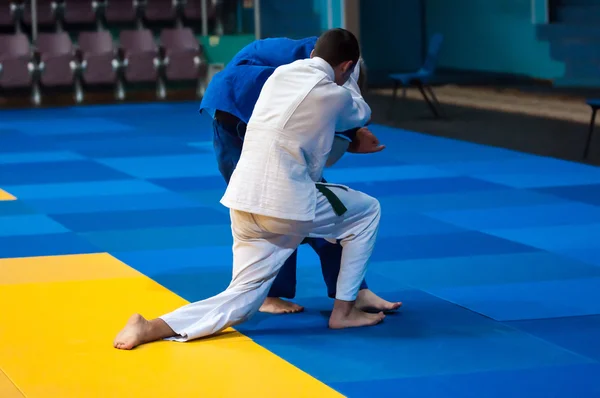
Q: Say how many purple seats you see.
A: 11